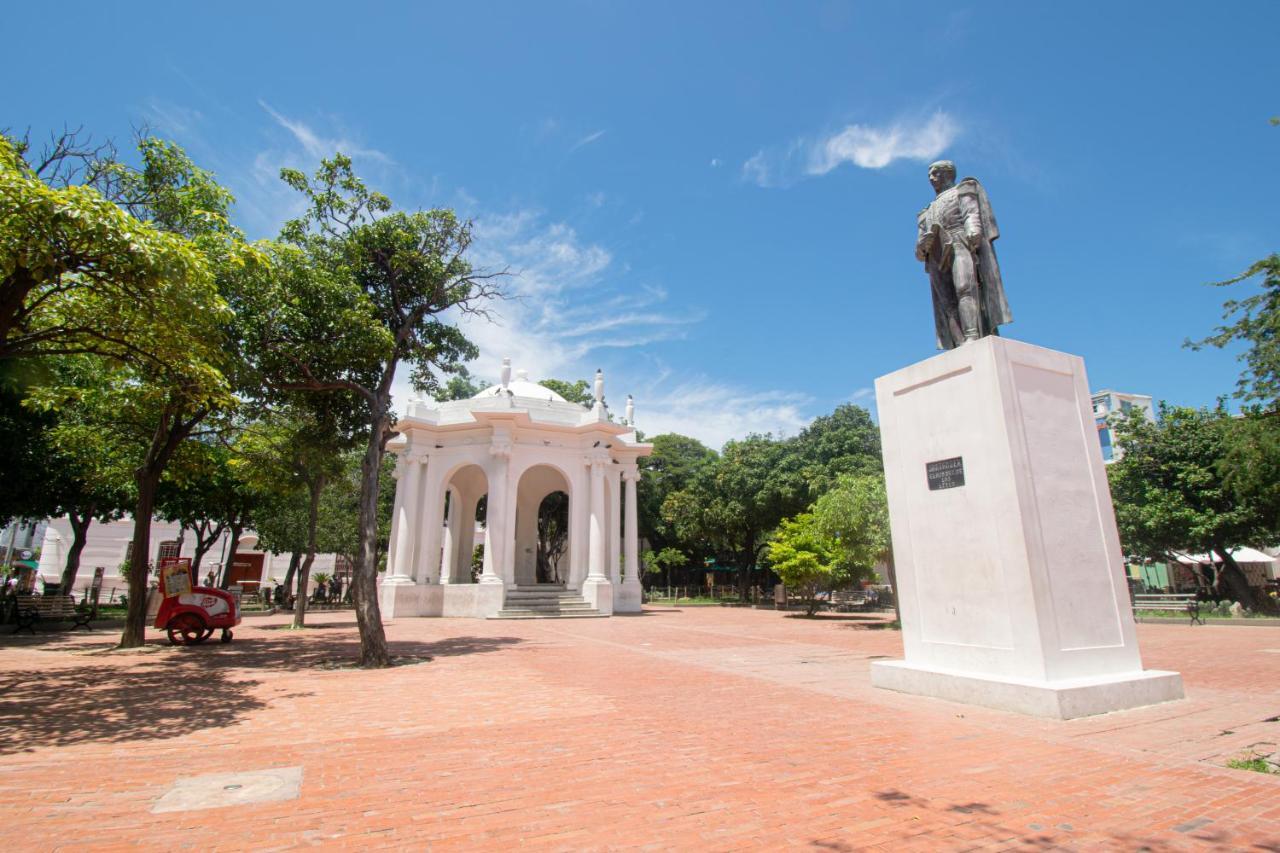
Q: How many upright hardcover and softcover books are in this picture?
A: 0